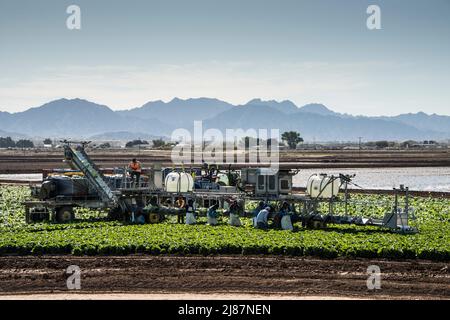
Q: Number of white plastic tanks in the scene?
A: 2